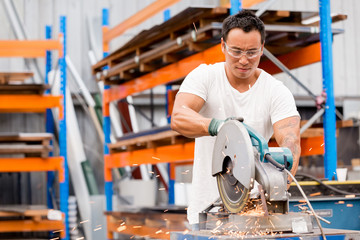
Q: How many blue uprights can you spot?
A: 6